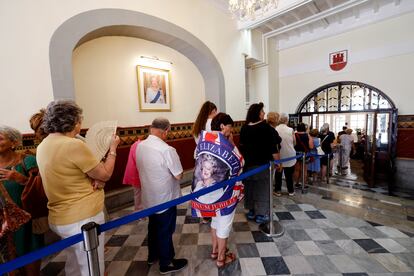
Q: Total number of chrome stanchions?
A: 4